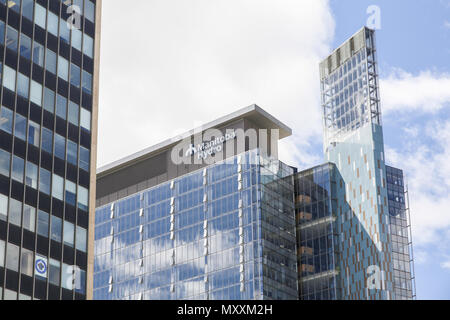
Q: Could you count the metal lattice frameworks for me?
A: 1